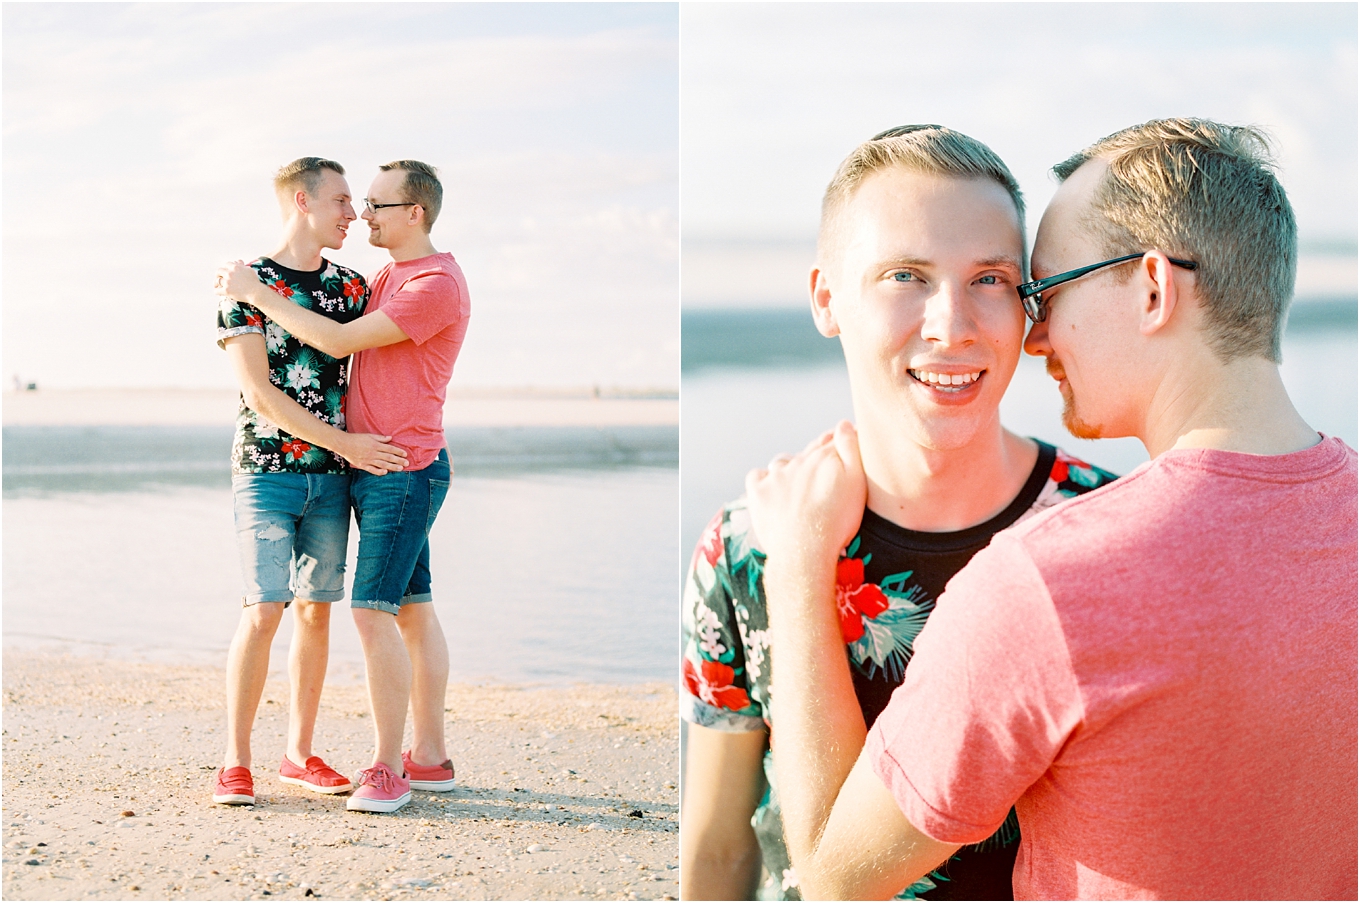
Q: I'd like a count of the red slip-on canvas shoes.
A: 2